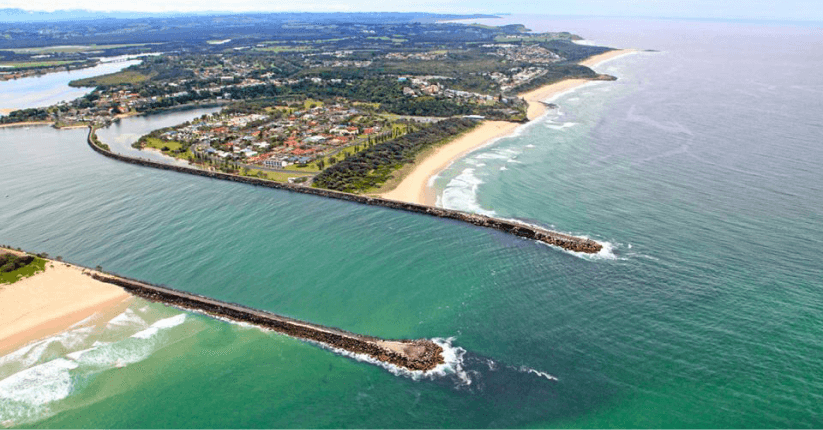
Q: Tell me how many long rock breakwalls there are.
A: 2